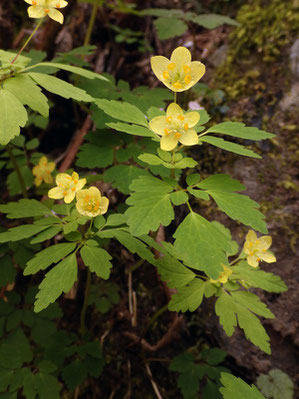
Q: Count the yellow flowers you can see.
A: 8